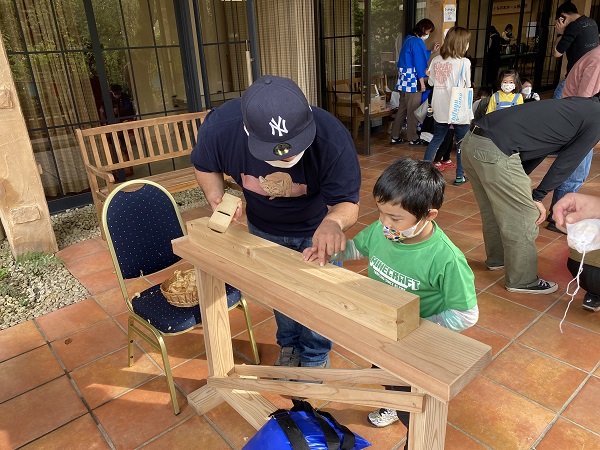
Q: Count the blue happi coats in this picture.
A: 1